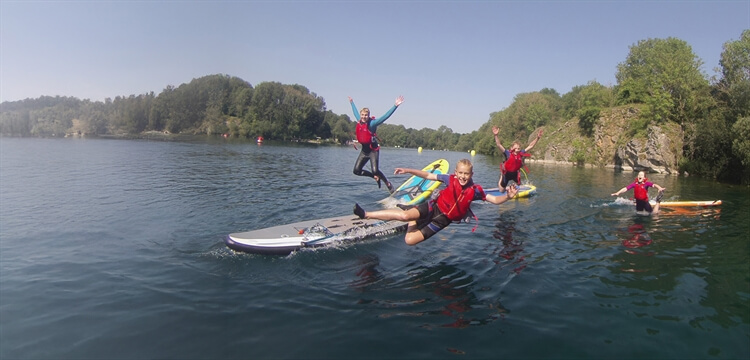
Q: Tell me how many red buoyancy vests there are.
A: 4